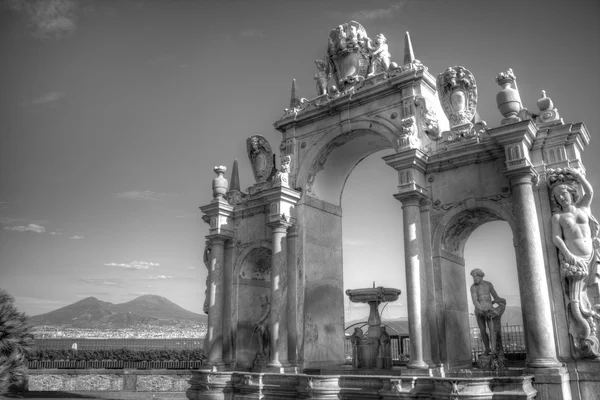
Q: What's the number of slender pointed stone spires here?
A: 3